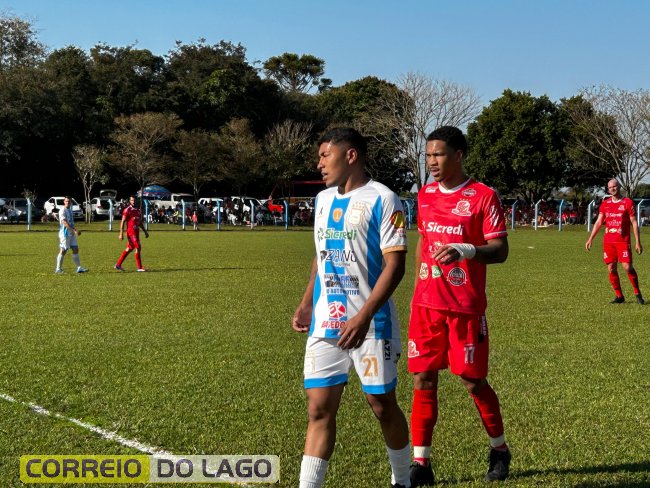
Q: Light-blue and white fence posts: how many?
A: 13